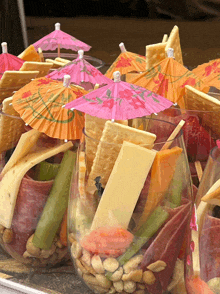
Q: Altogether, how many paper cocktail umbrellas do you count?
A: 8